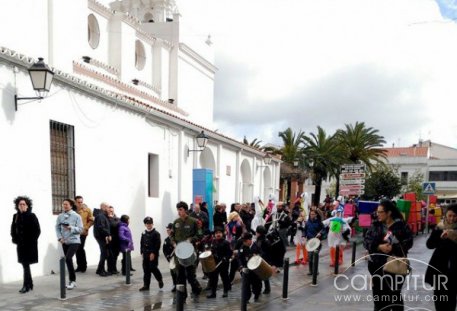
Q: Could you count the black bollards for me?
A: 8